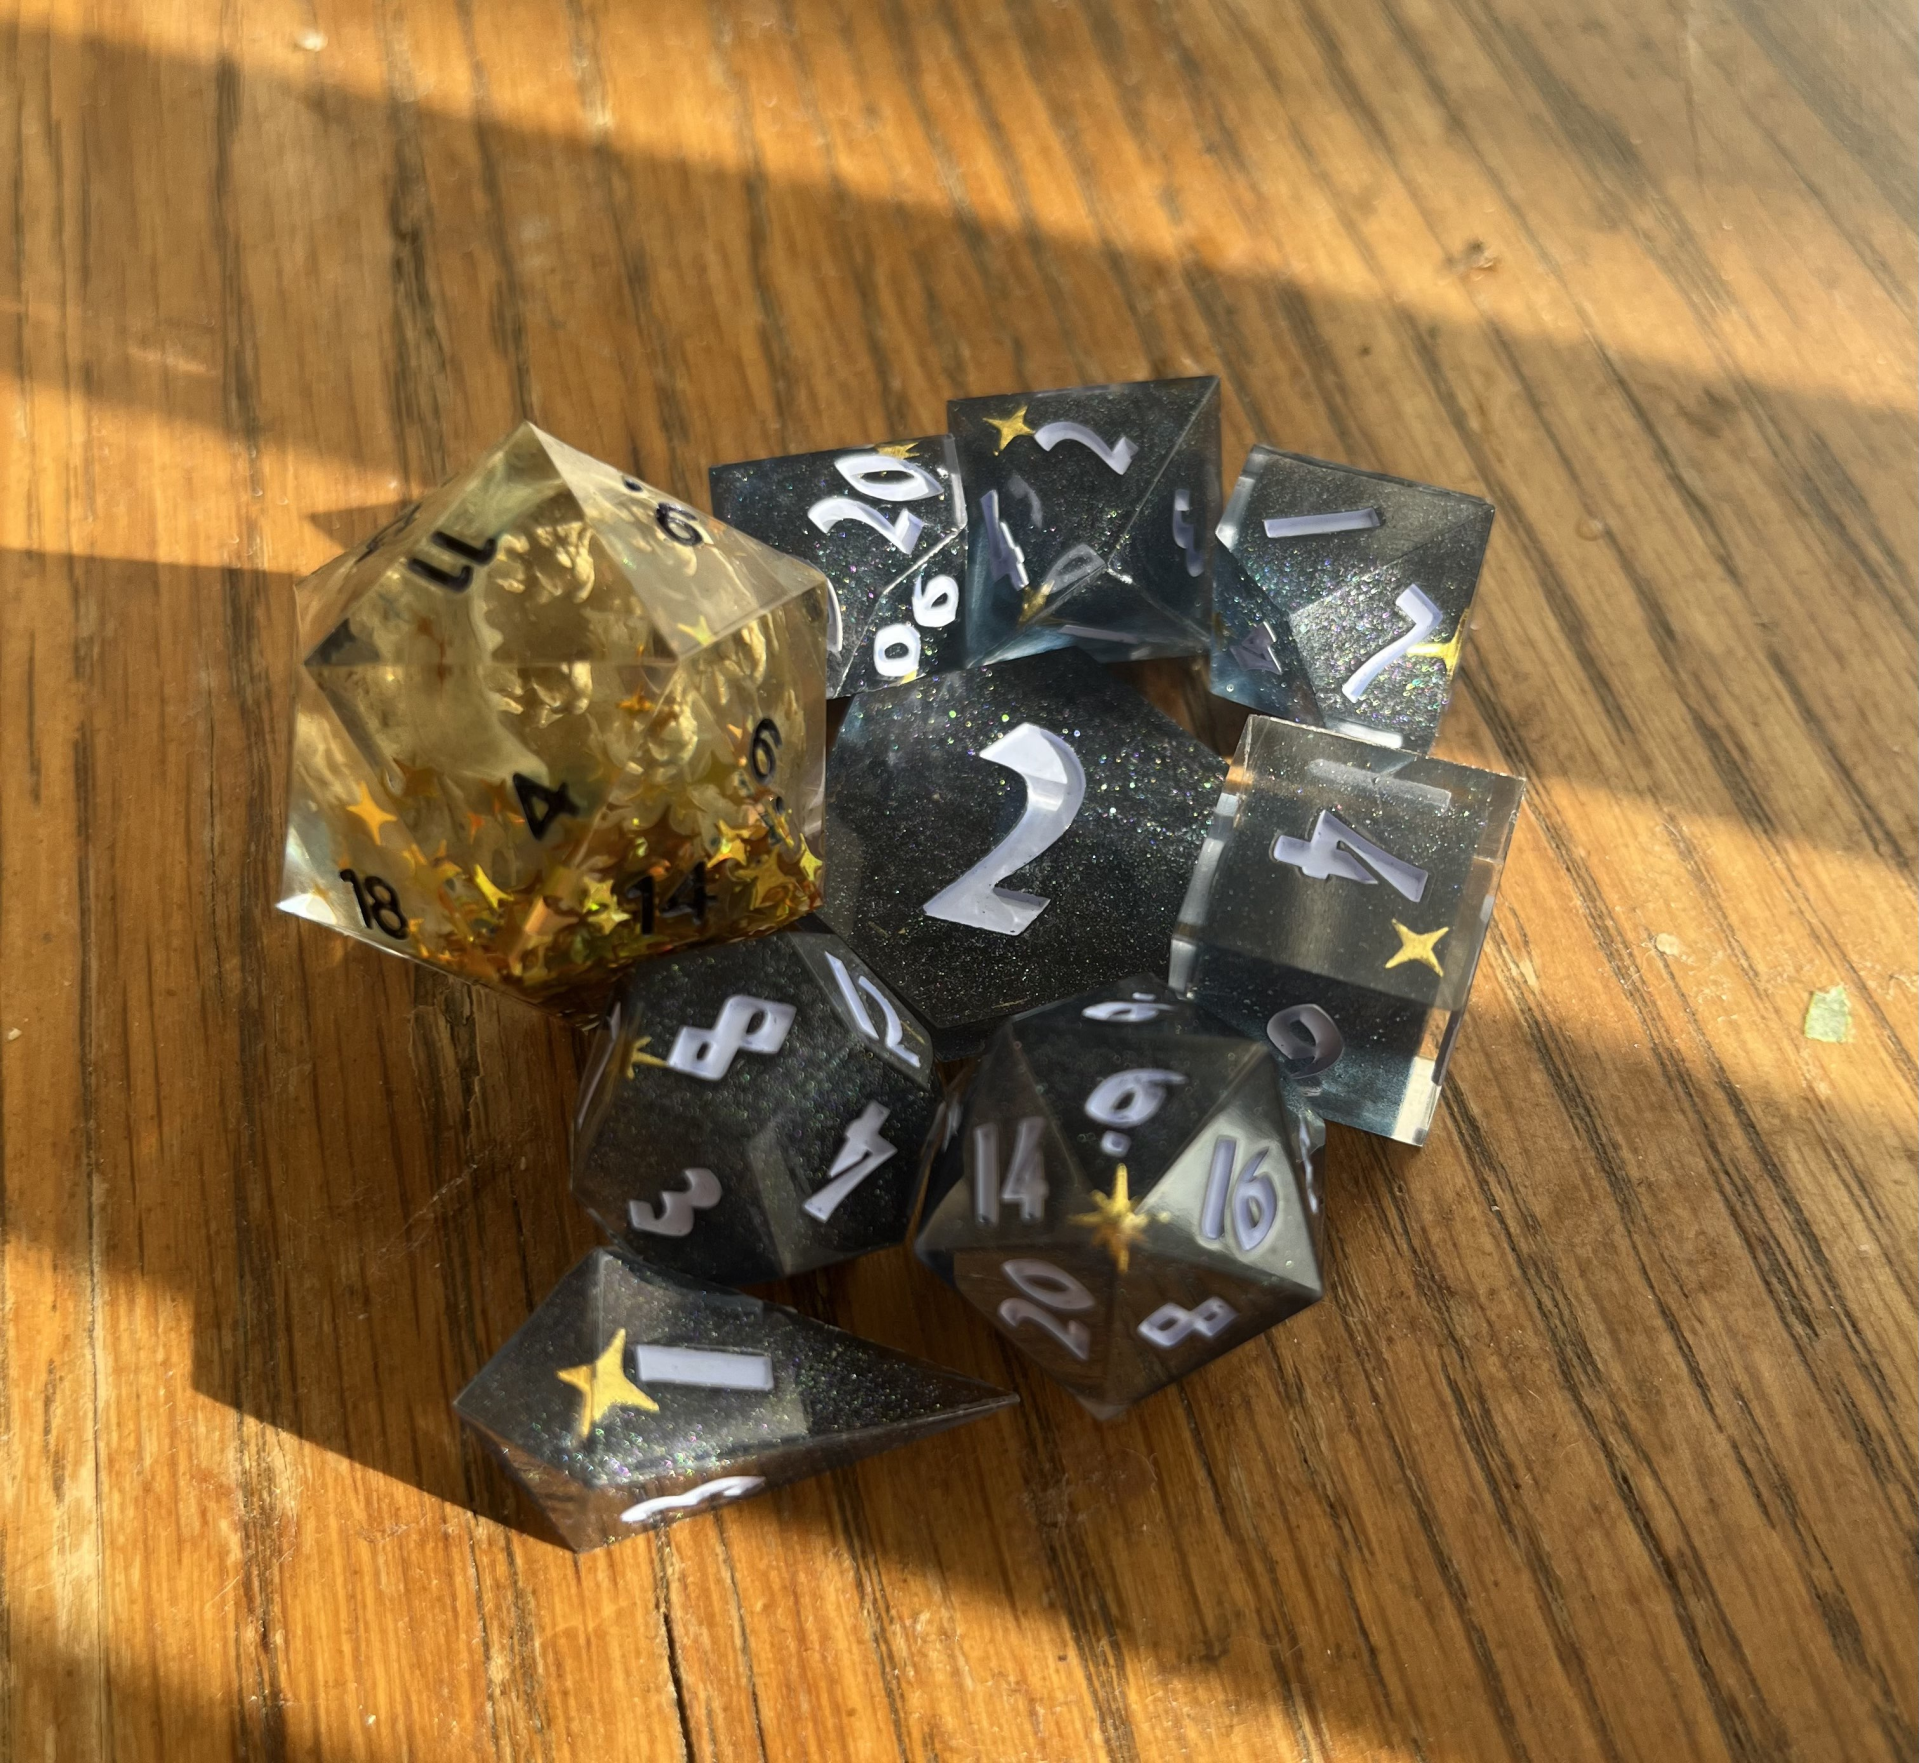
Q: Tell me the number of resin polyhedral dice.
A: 9